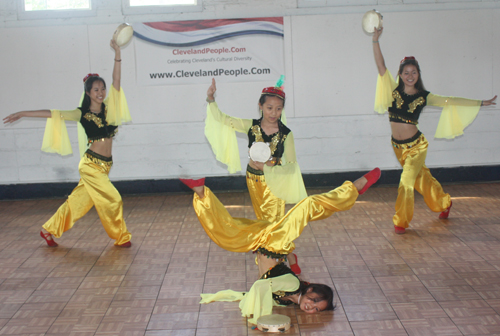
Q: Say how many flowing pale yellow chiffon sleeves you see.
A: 8